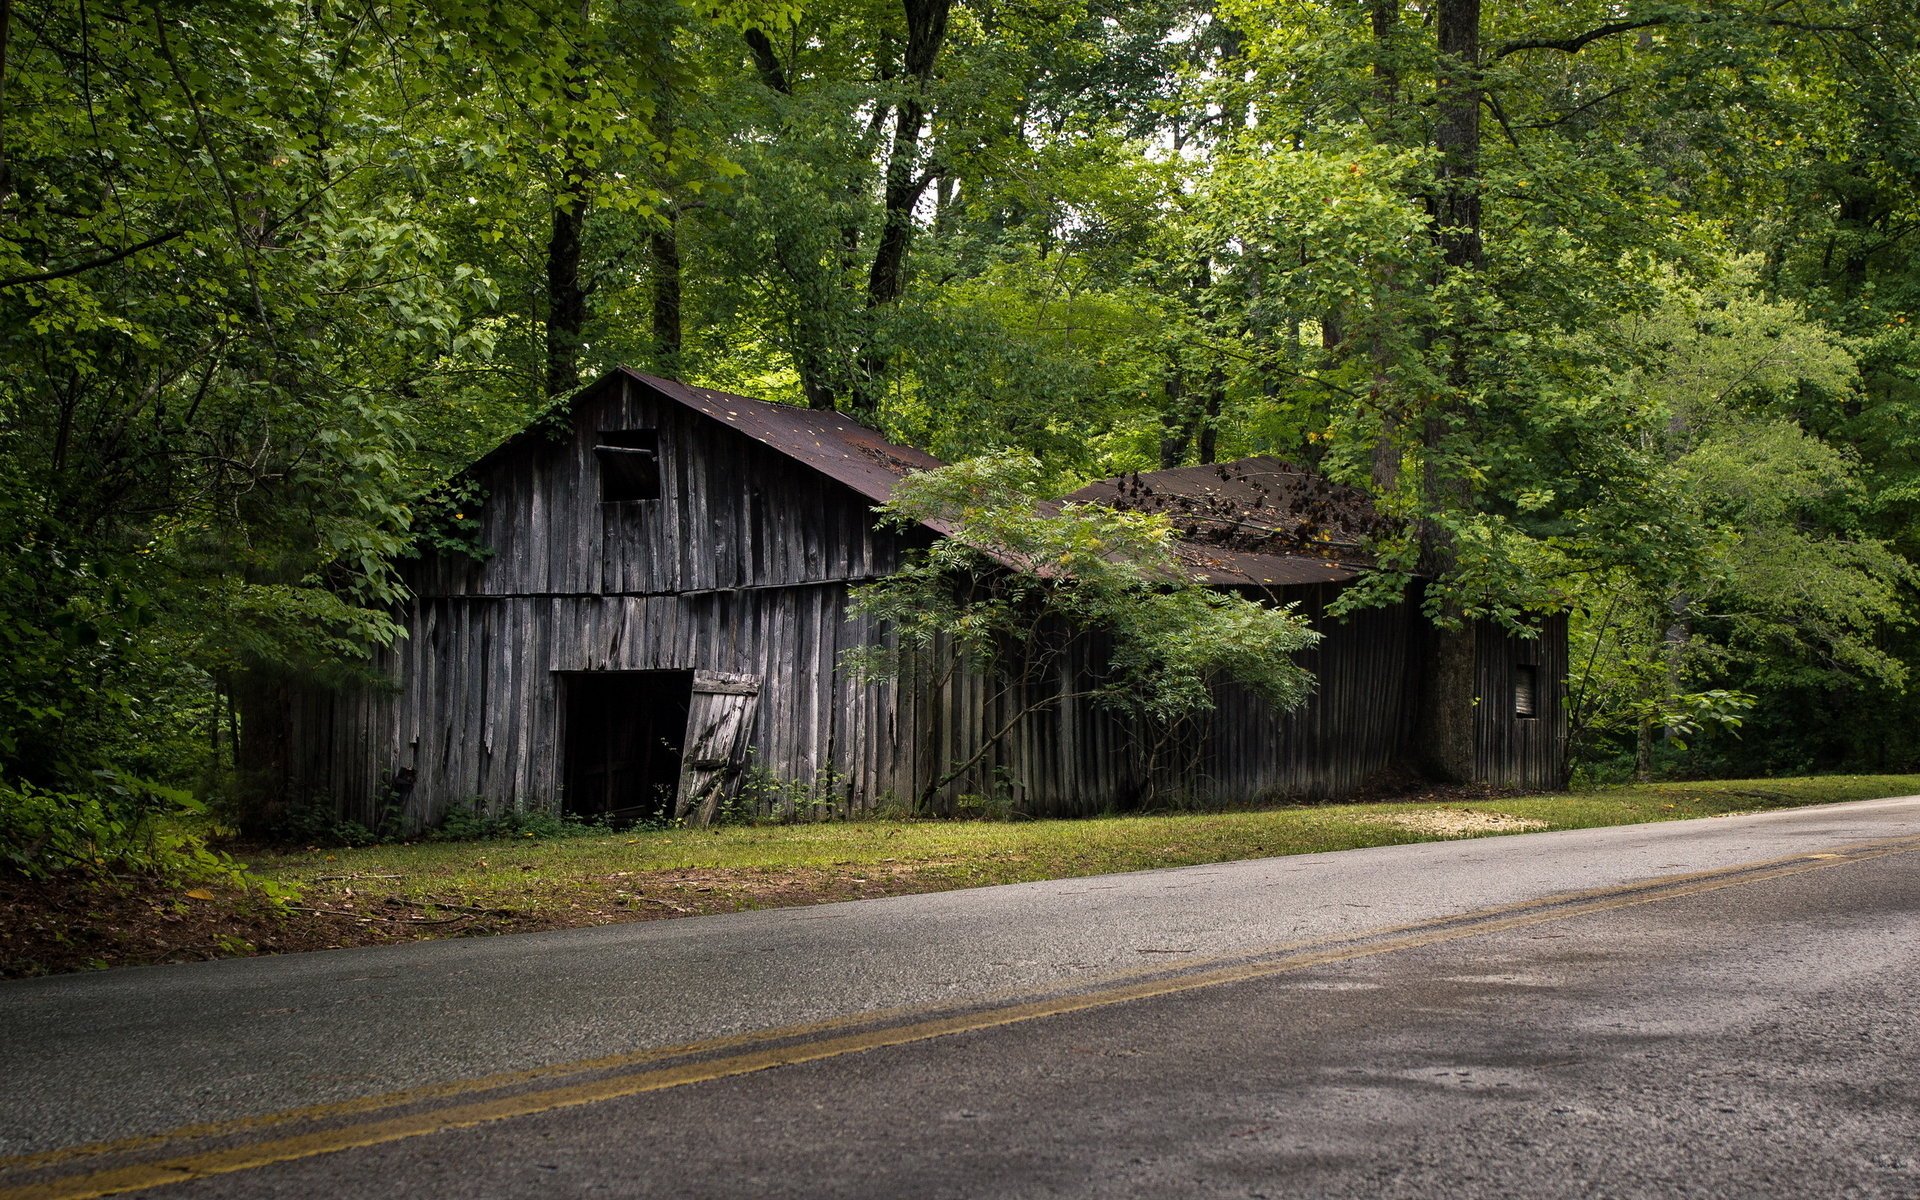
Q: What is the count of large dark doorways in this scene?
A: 1